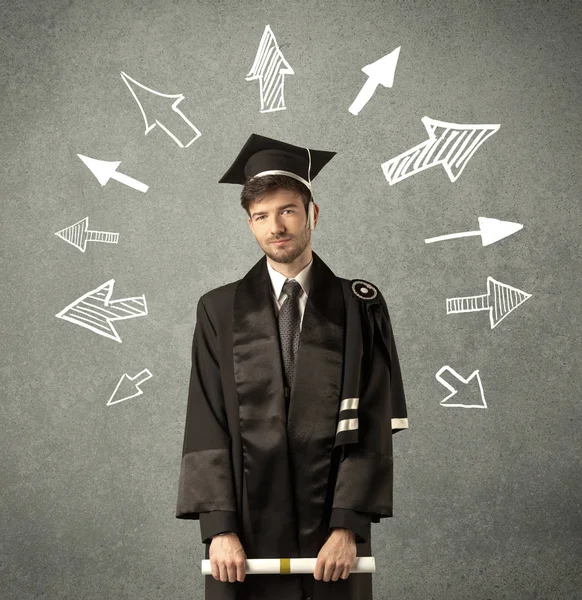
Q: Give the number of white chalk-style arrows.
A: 11